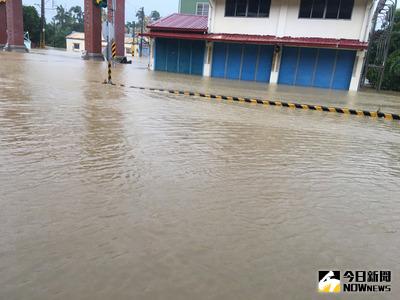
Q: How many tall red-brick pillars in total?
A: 4